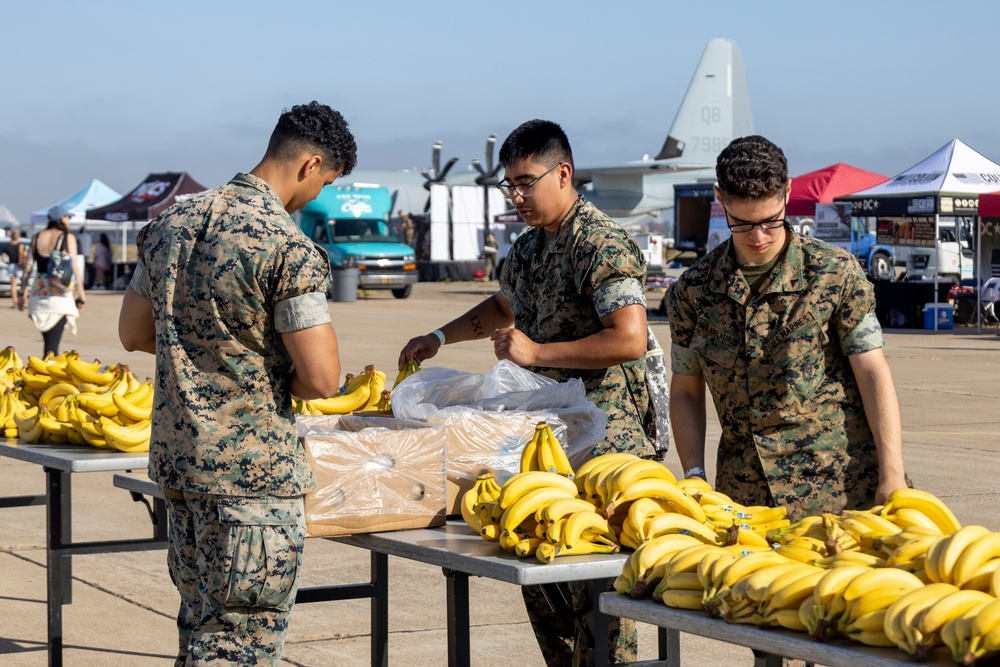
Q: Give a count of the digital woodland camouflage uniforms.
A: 3